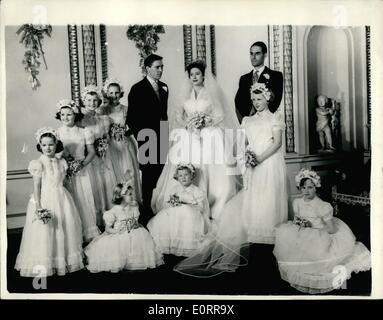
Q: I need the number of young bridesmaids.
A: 8